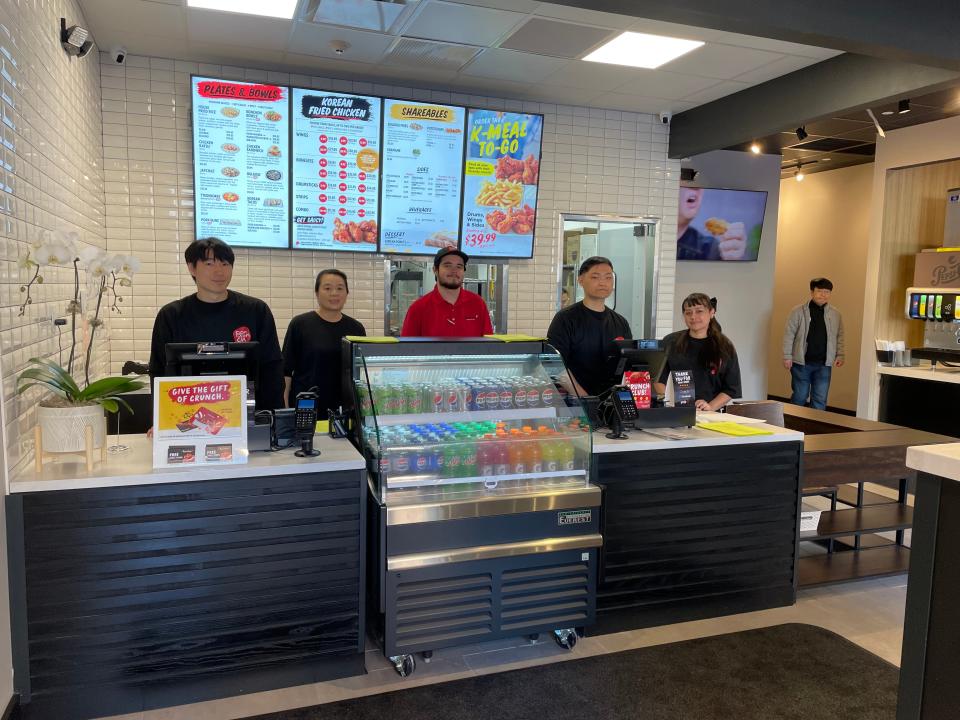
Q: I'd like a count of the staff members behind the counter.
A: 5